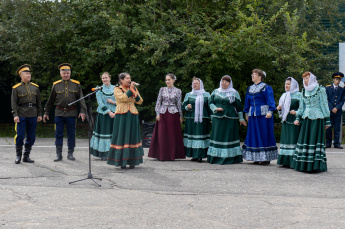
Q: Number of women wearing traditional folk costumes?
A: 8